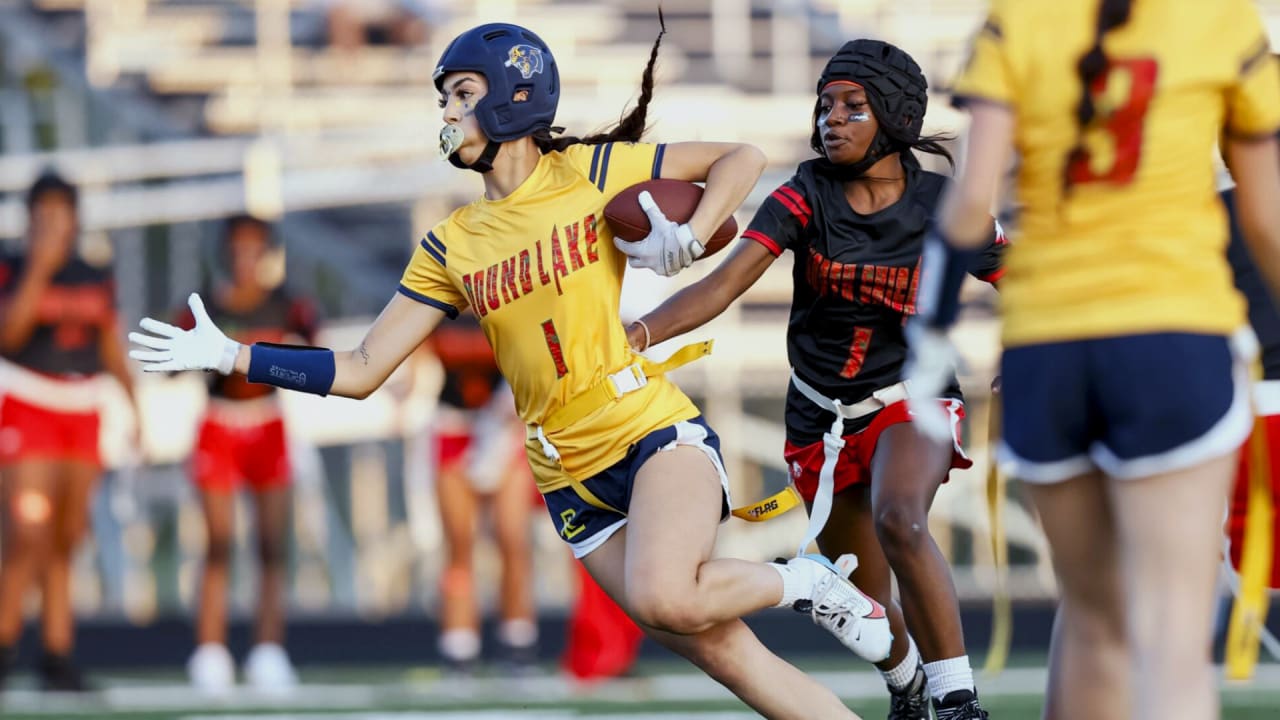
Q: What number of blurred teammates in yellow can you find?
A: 1